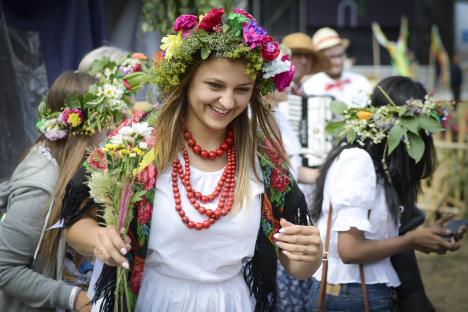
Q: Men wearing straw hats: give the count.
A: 2